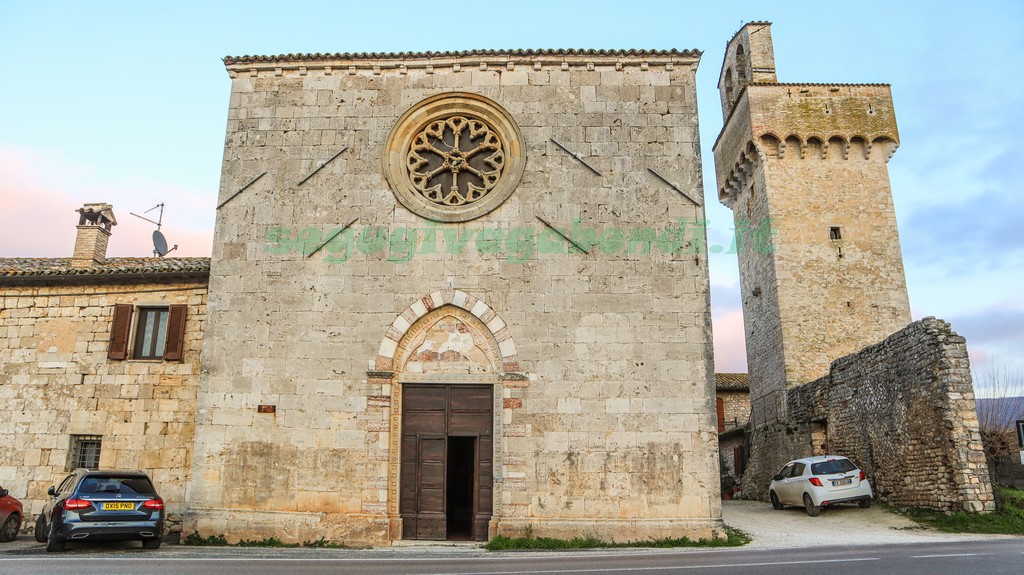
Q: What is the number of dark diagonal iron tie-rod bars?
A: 6